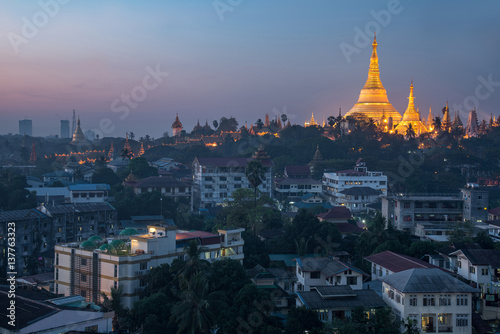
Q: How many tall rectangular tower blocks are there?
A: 2